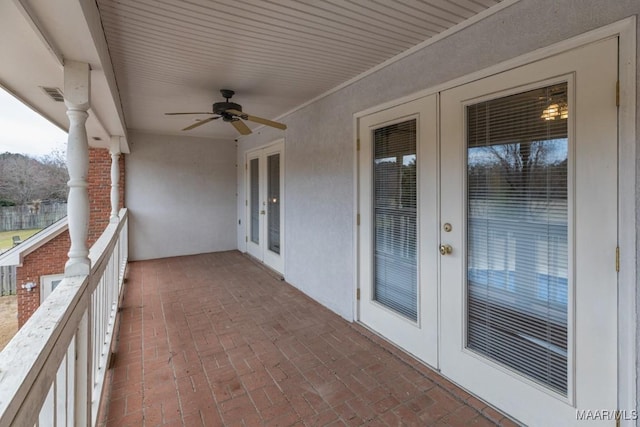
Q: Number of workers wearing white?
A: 0